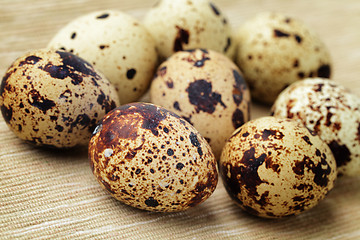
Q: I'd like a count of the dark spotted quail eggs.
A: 8